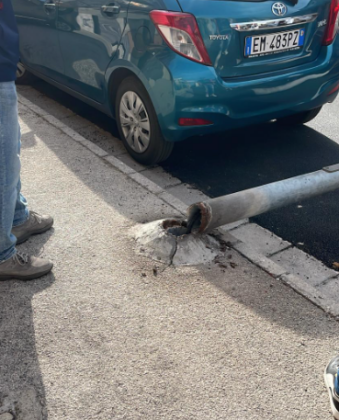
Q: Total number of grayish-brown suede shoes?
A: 2